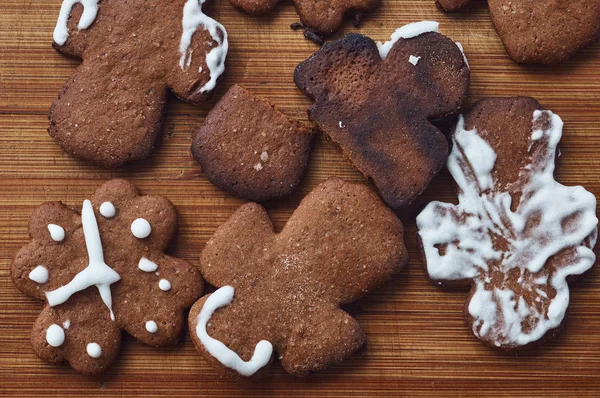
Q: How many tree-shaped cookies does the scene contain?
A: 0